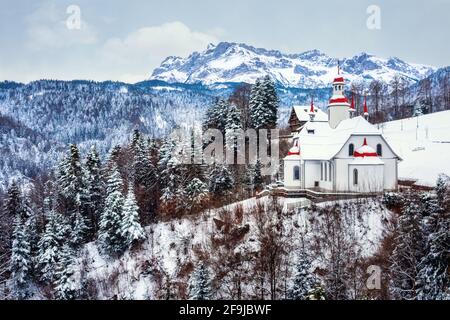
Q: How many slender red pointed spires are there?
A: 3